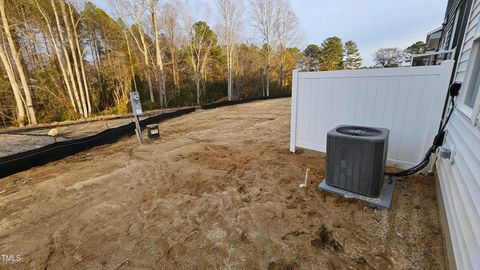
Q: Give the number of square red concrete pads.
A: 0